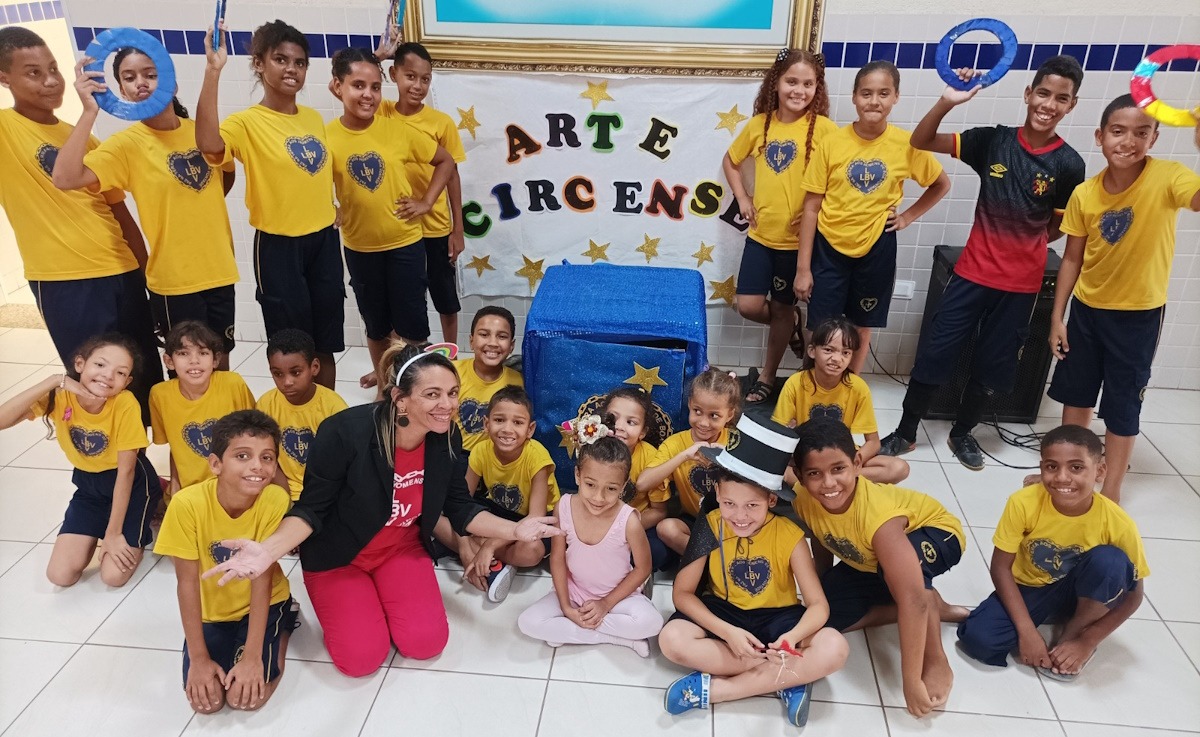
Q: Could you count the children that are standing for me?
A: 9